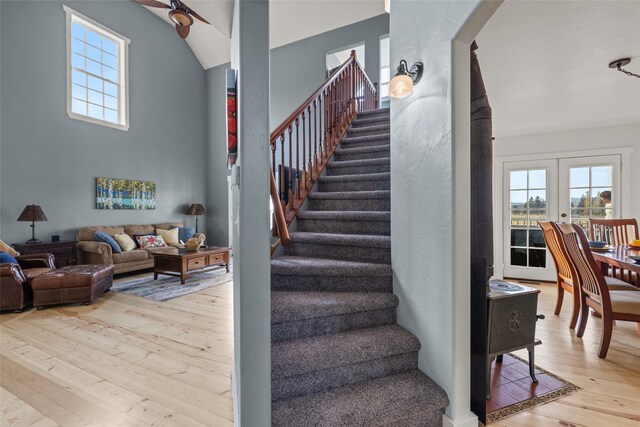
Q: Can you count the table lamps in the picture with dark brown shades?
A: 2